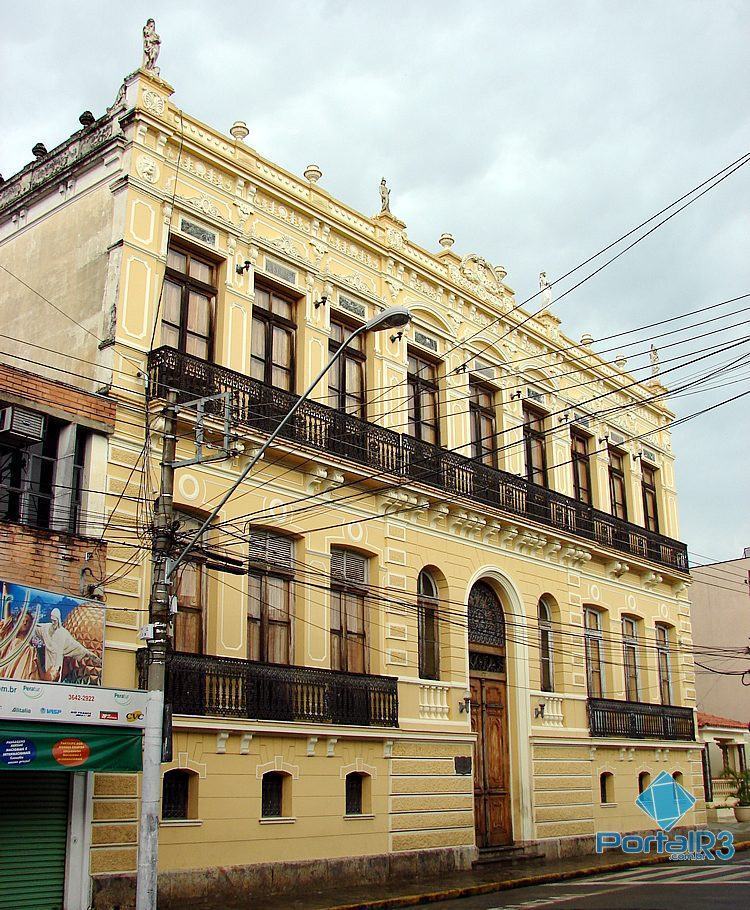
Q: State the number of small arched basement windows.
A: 6